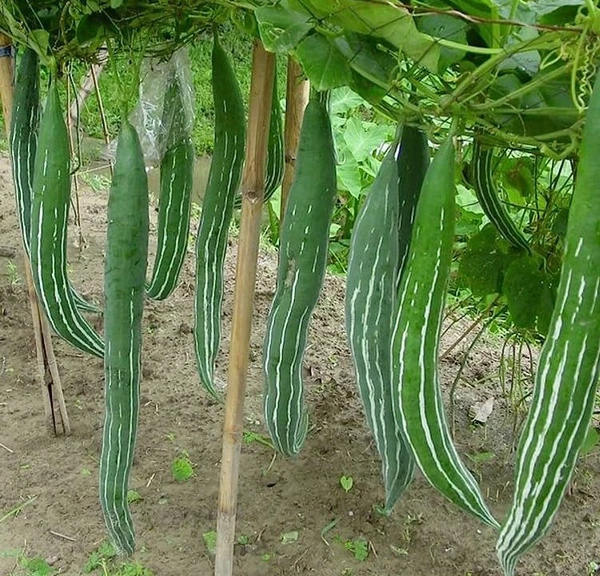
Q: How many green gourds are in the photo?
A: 12